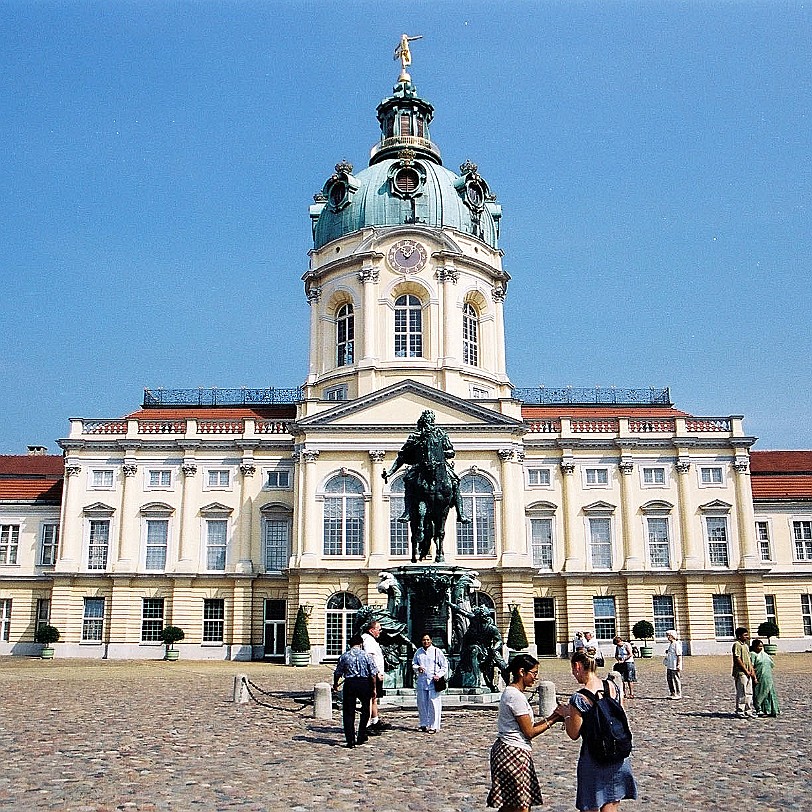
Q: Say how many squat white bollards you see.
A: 4